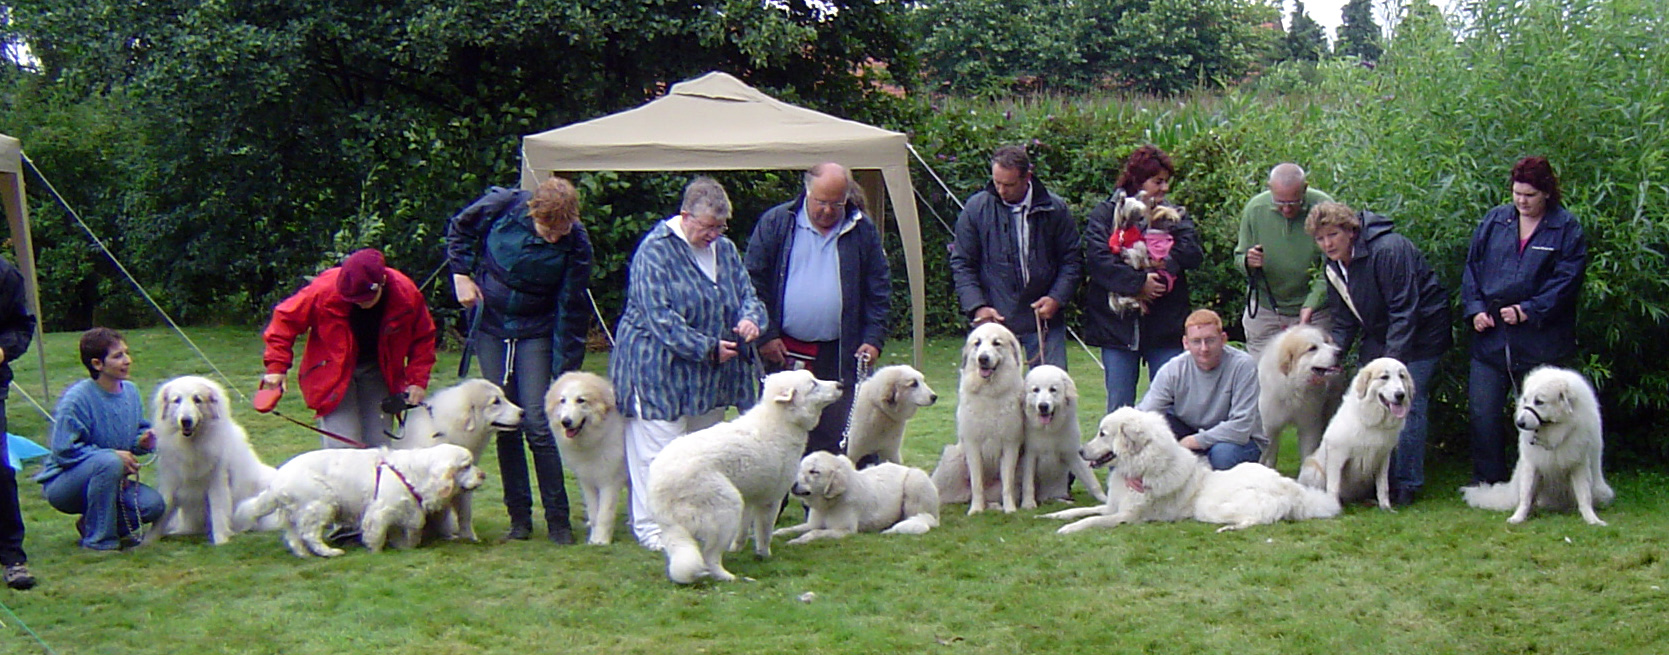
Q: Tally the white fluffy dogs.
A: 13